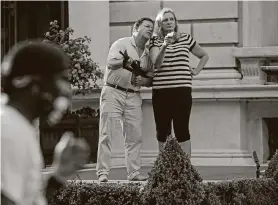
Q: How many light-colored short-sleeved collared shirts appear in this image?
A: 1